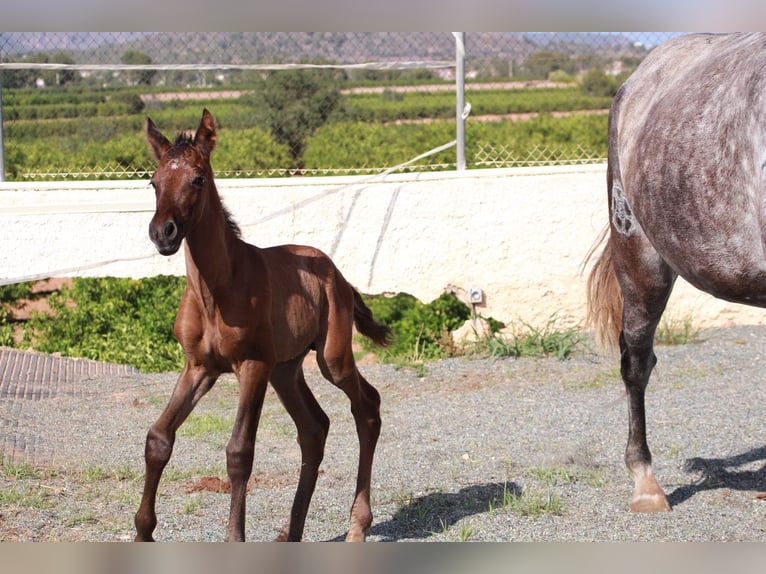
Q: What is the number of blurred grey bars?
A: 2